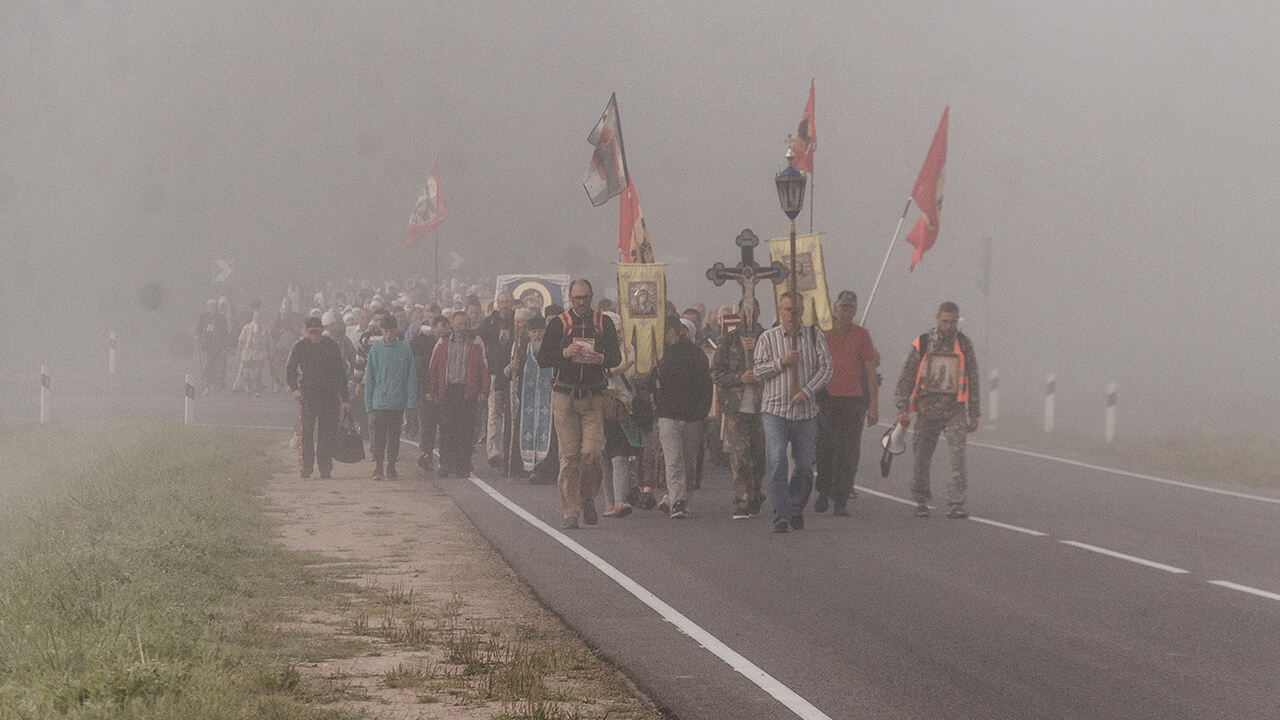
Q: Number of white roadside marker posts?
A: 6